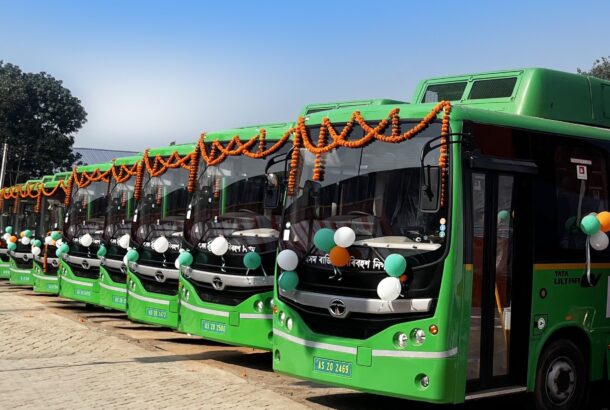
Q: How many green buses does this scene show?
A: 8